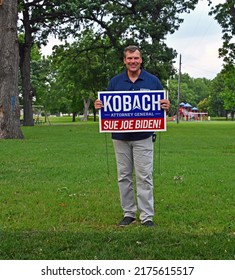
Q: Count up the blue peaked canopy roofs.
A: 3